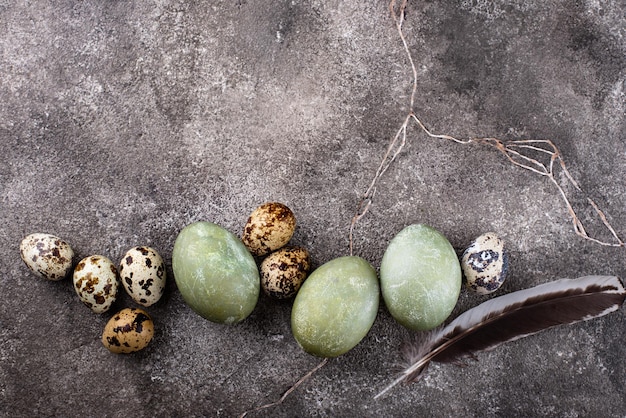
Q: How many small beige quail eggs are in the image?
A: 7